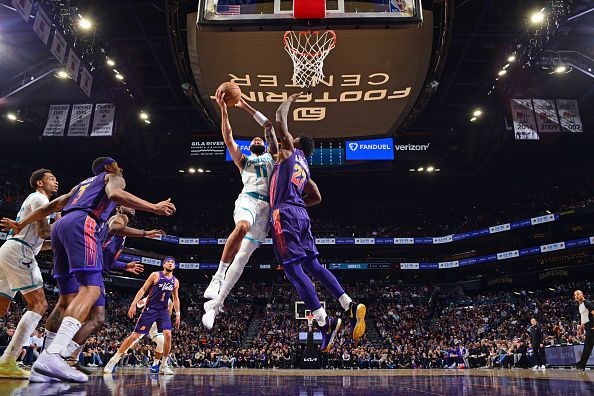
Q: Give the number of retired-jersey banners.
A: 5